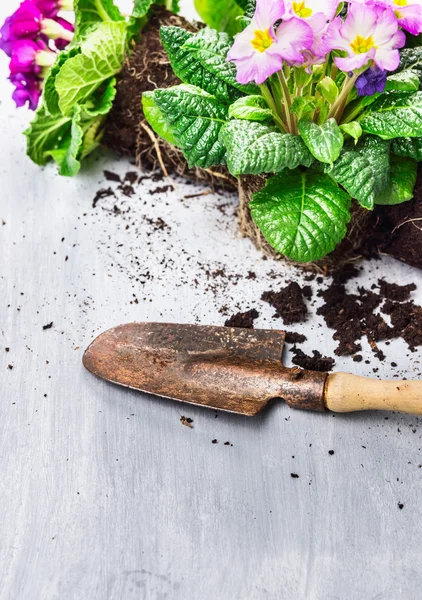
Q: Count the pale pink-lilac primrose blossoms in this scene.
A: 4